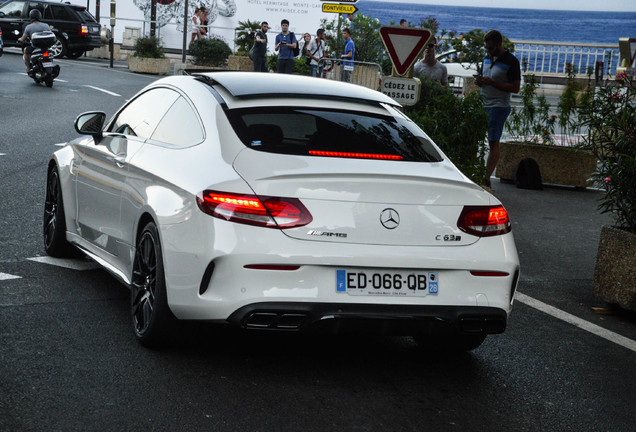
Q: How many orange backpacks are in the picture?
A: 0